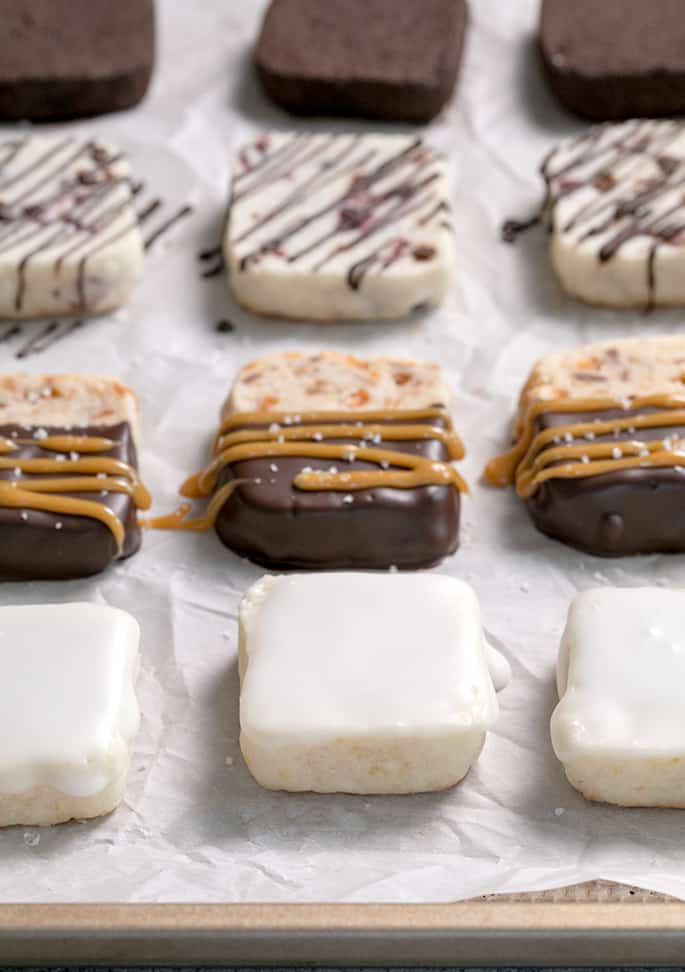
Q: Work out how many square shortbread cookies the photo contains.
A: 12